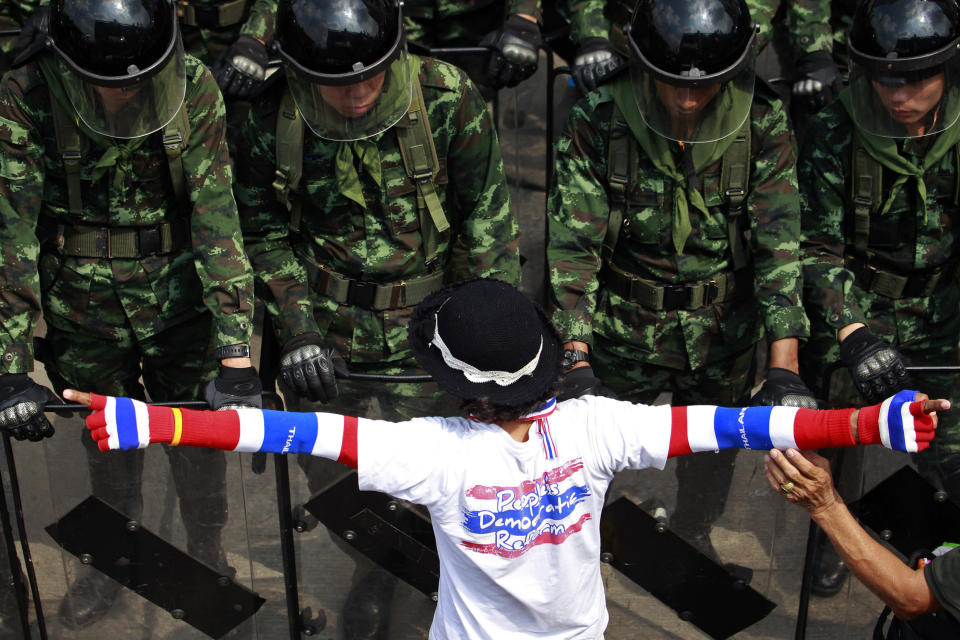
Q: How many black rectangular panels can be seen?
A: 4